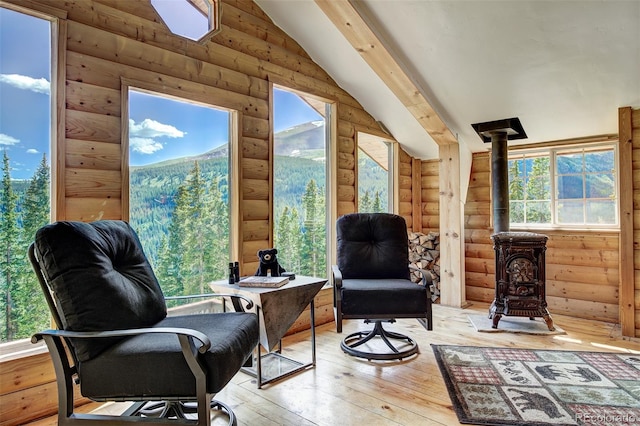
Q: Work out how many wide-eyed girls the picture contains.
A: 0